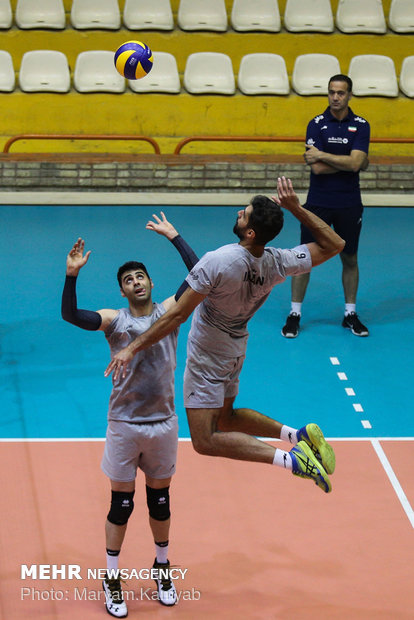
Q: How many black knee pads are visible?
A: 2